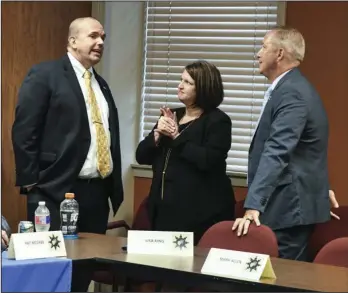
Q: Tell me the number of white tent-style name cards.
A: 3